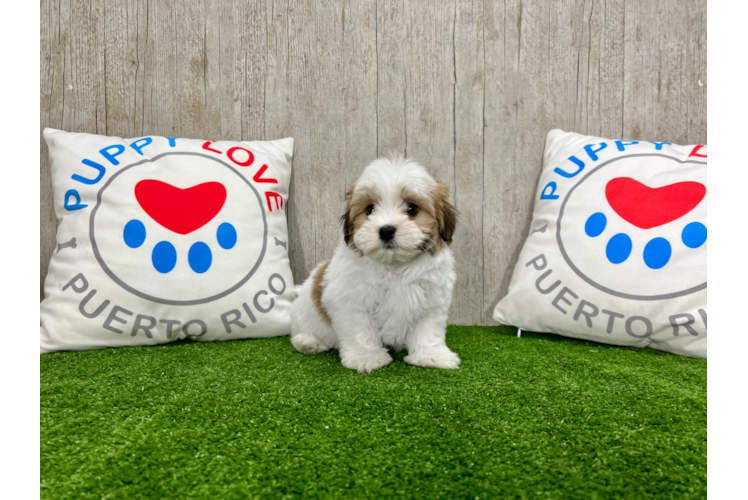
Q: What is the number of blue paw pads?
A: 8